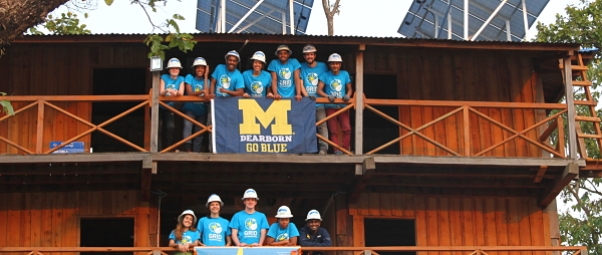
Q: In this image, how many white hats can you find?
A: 12